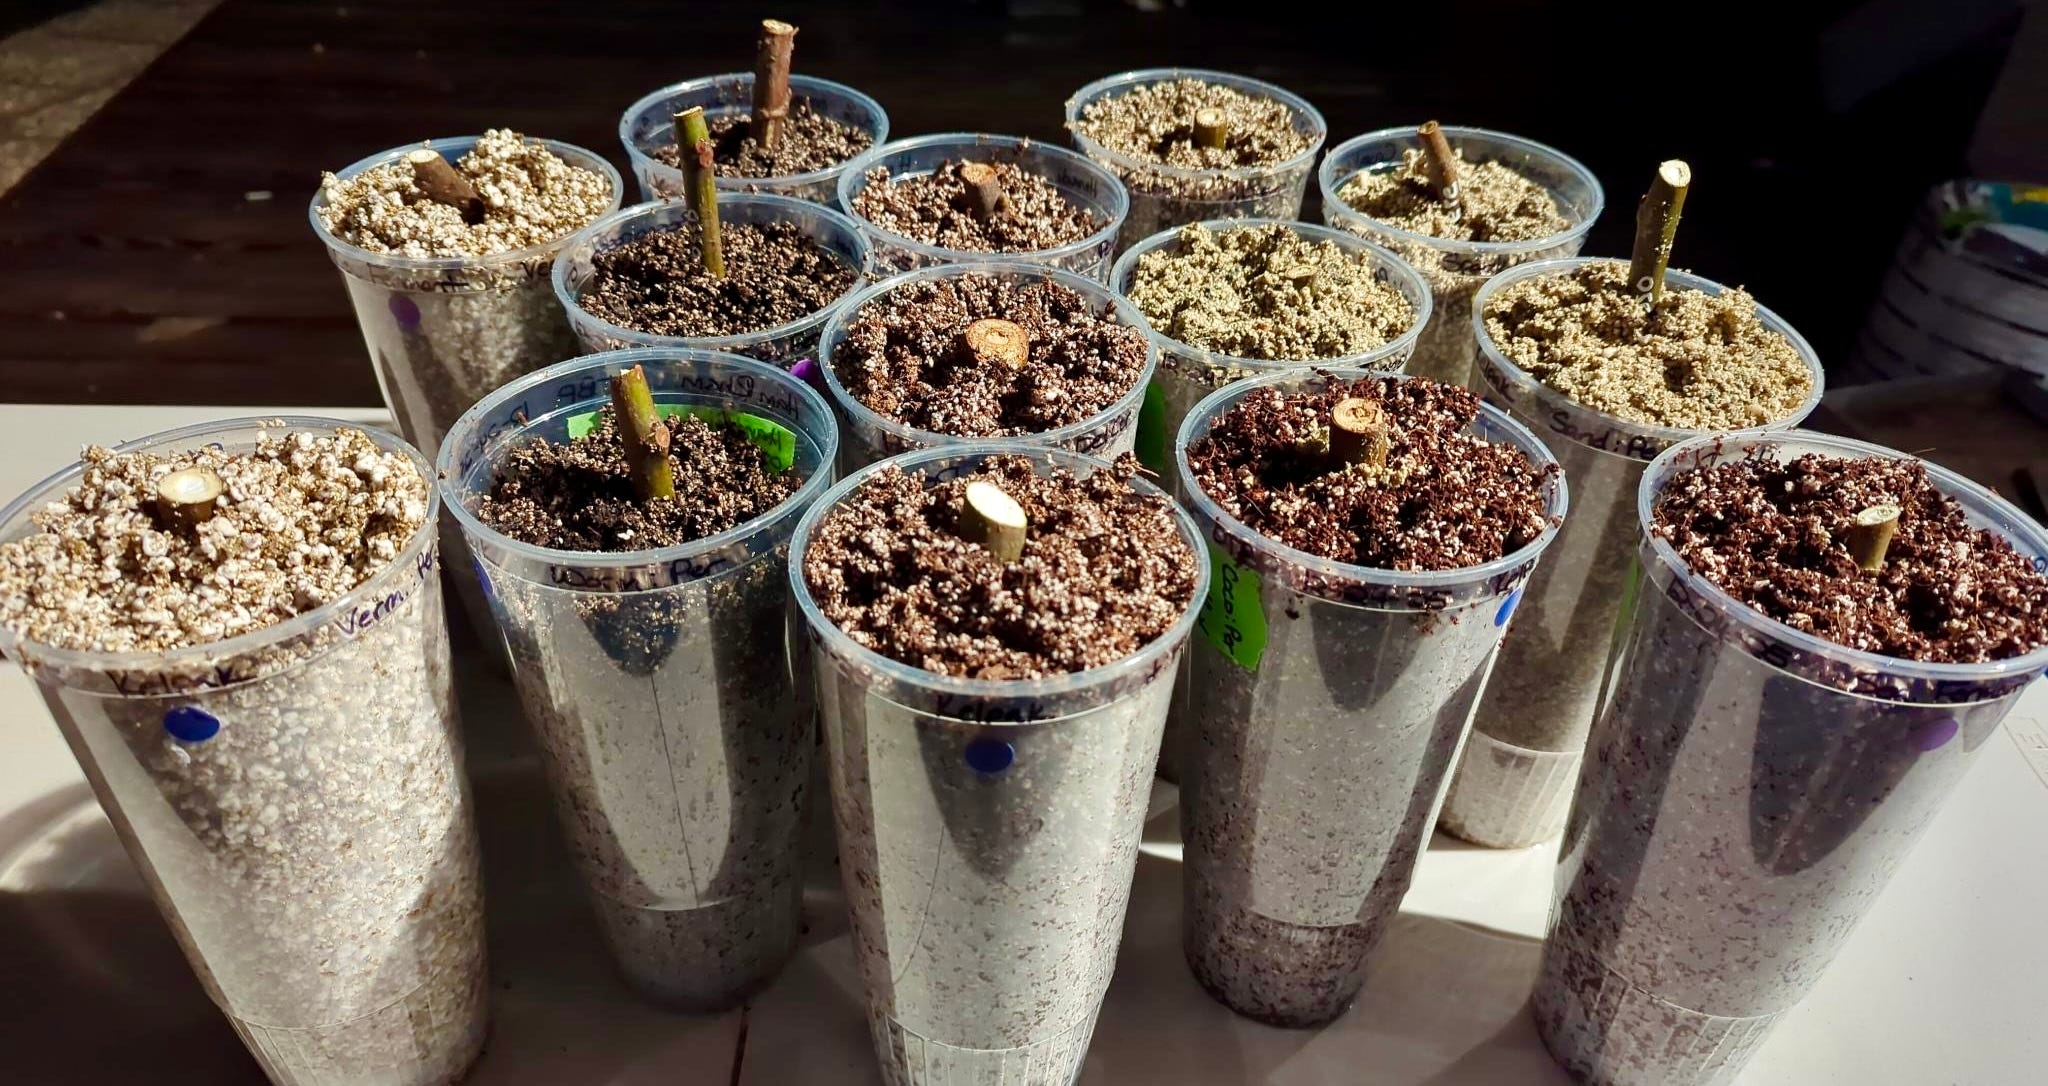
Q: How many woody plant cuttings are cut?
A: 14